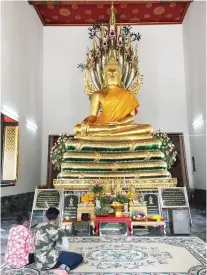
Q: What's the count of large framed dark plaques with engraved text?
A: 2